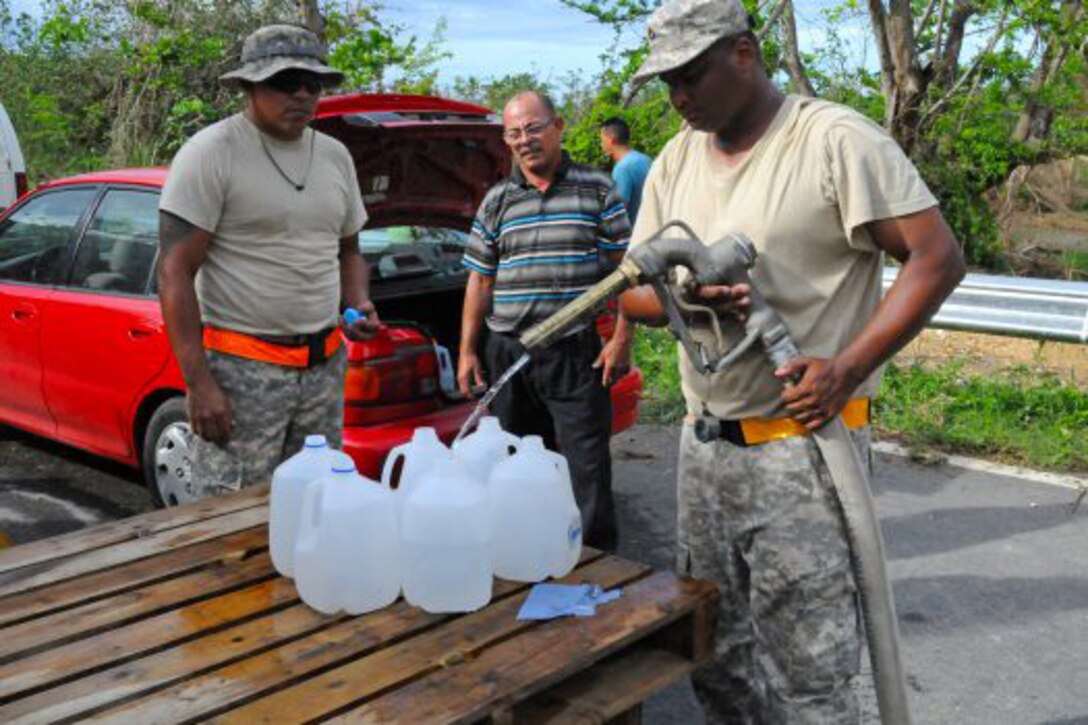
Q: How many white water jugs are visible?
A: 6